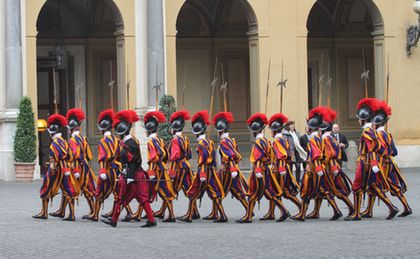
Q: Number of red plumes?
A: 14